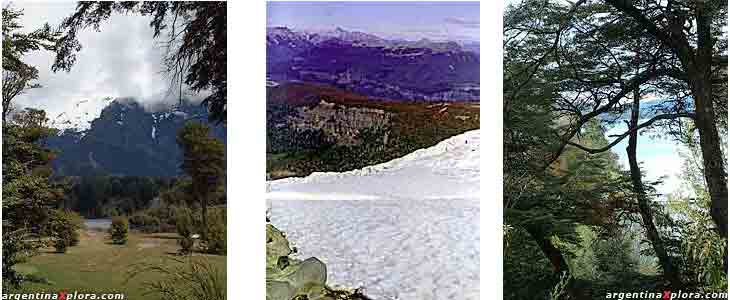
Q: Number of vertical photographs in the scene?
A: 3